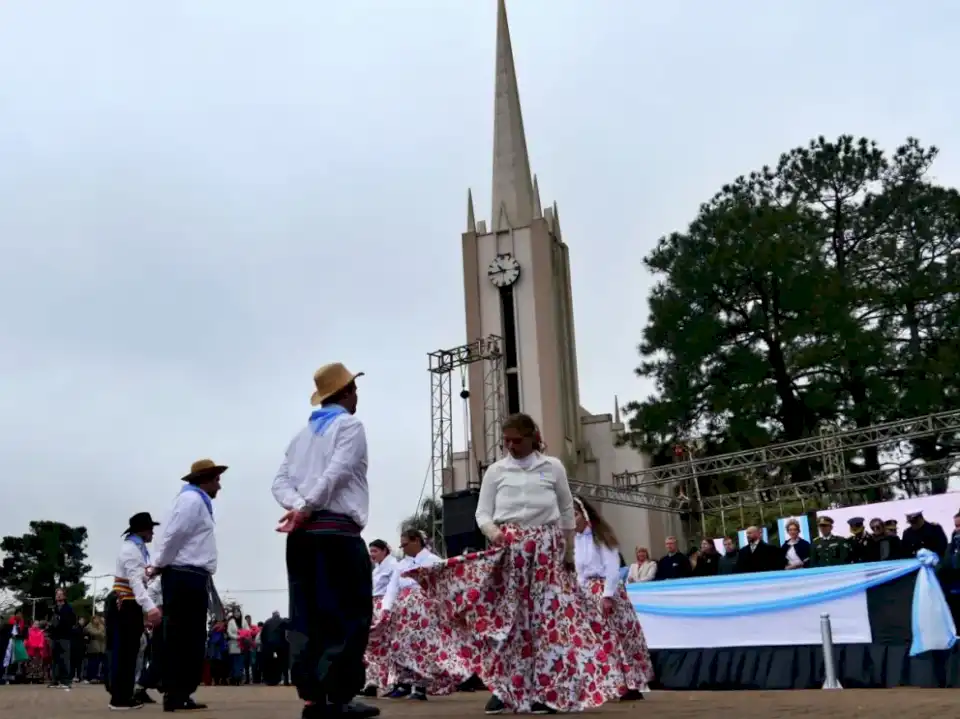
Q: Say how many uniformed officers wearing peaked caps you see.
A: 4